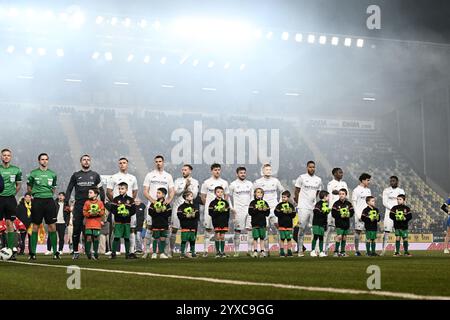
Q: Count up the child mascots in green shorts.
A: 11